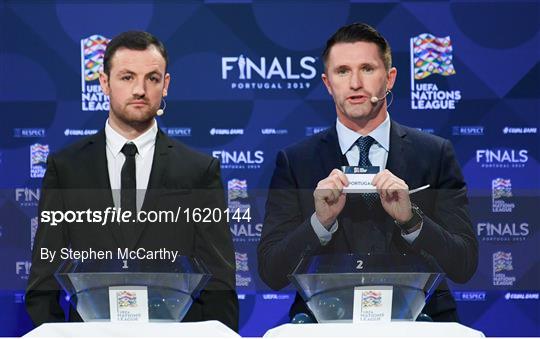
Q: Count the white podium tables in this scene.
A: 2